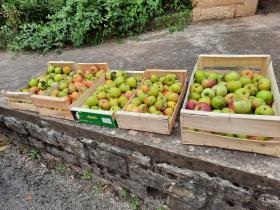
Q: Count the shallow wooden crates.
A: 4